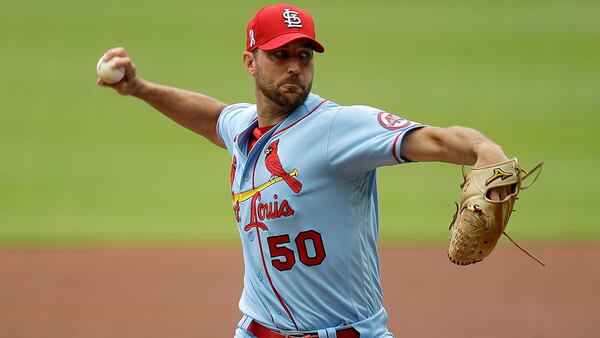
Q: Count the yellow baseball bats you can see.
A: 1